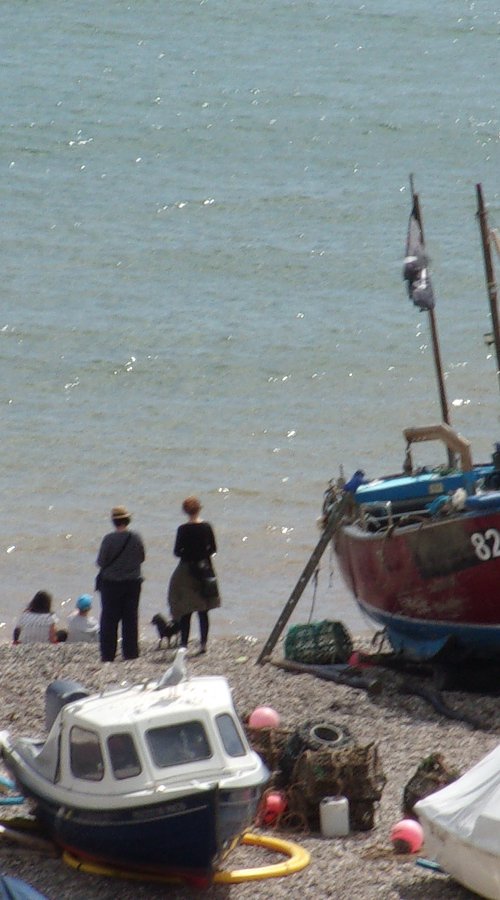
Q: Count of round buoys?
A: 3